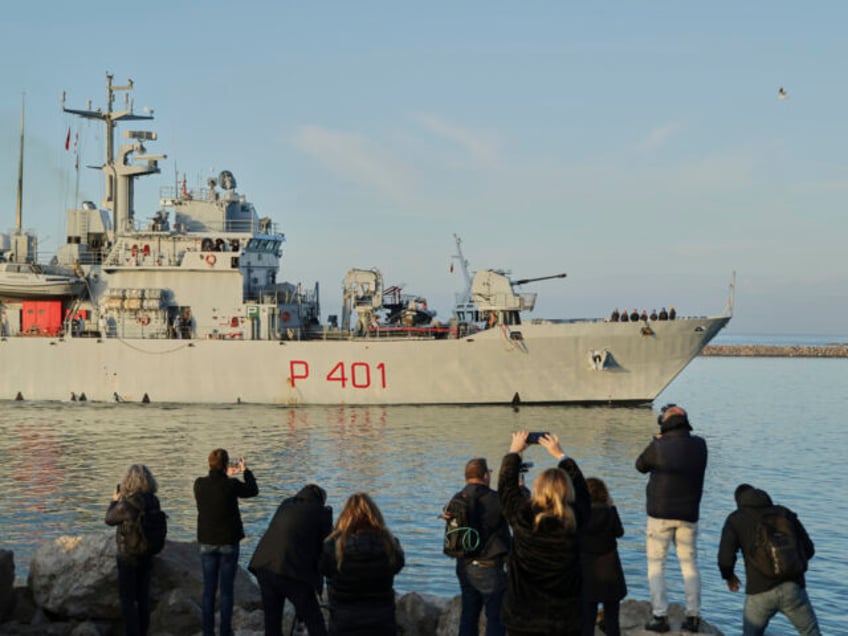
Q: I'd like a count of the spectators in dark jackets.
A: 9